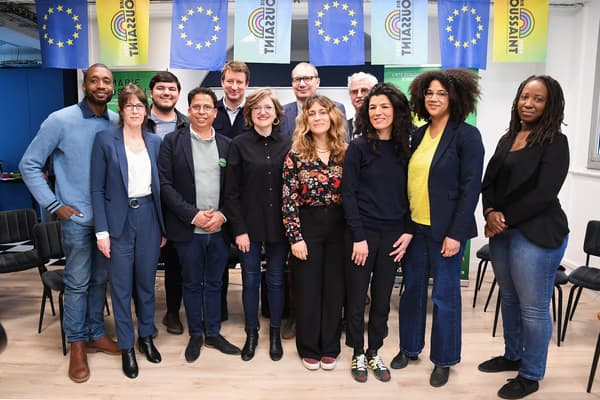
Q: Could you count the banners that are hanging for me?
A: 8